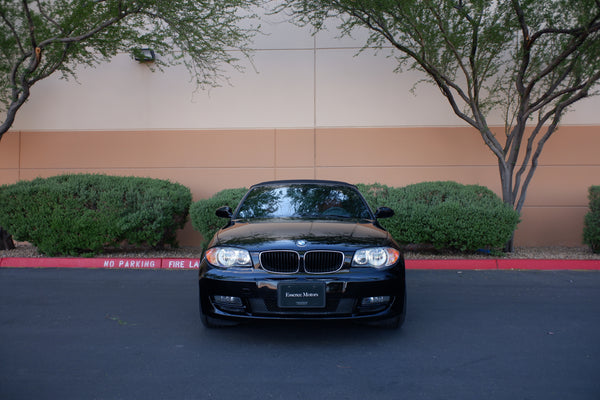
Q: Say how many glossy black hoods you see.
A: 1